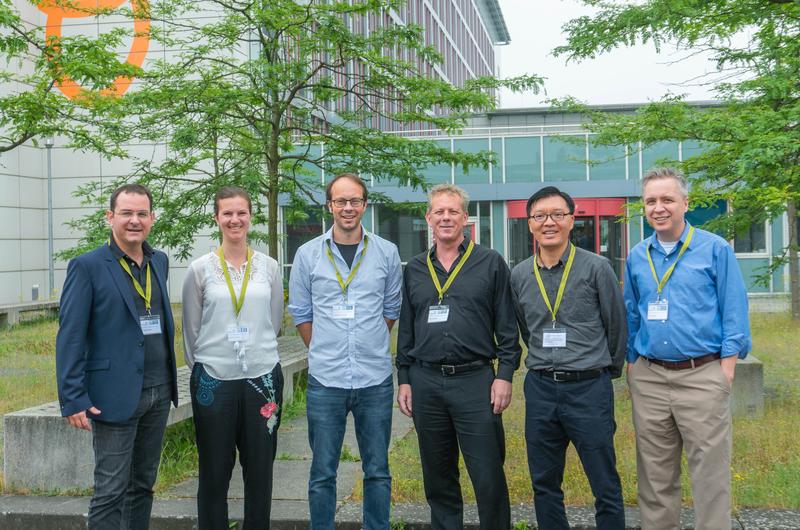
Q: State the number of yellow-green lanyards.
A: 6